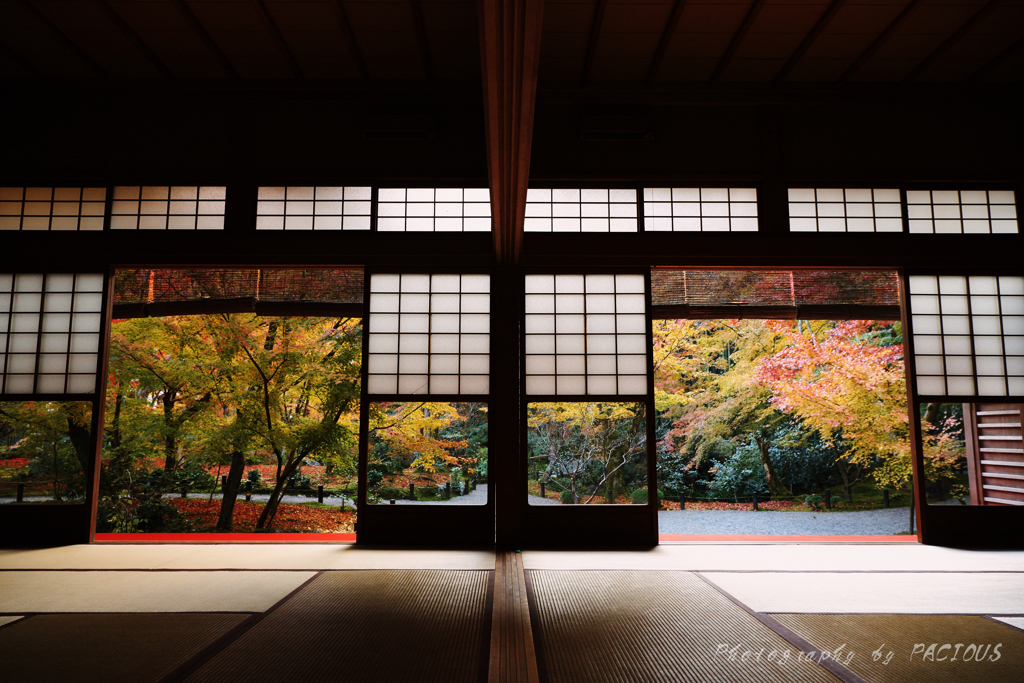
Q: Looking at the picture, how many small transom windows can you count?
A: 8